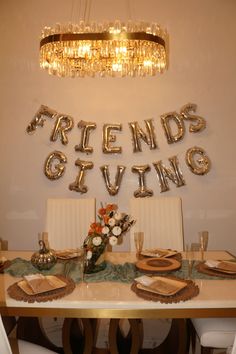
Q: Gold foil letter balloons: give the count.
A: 13